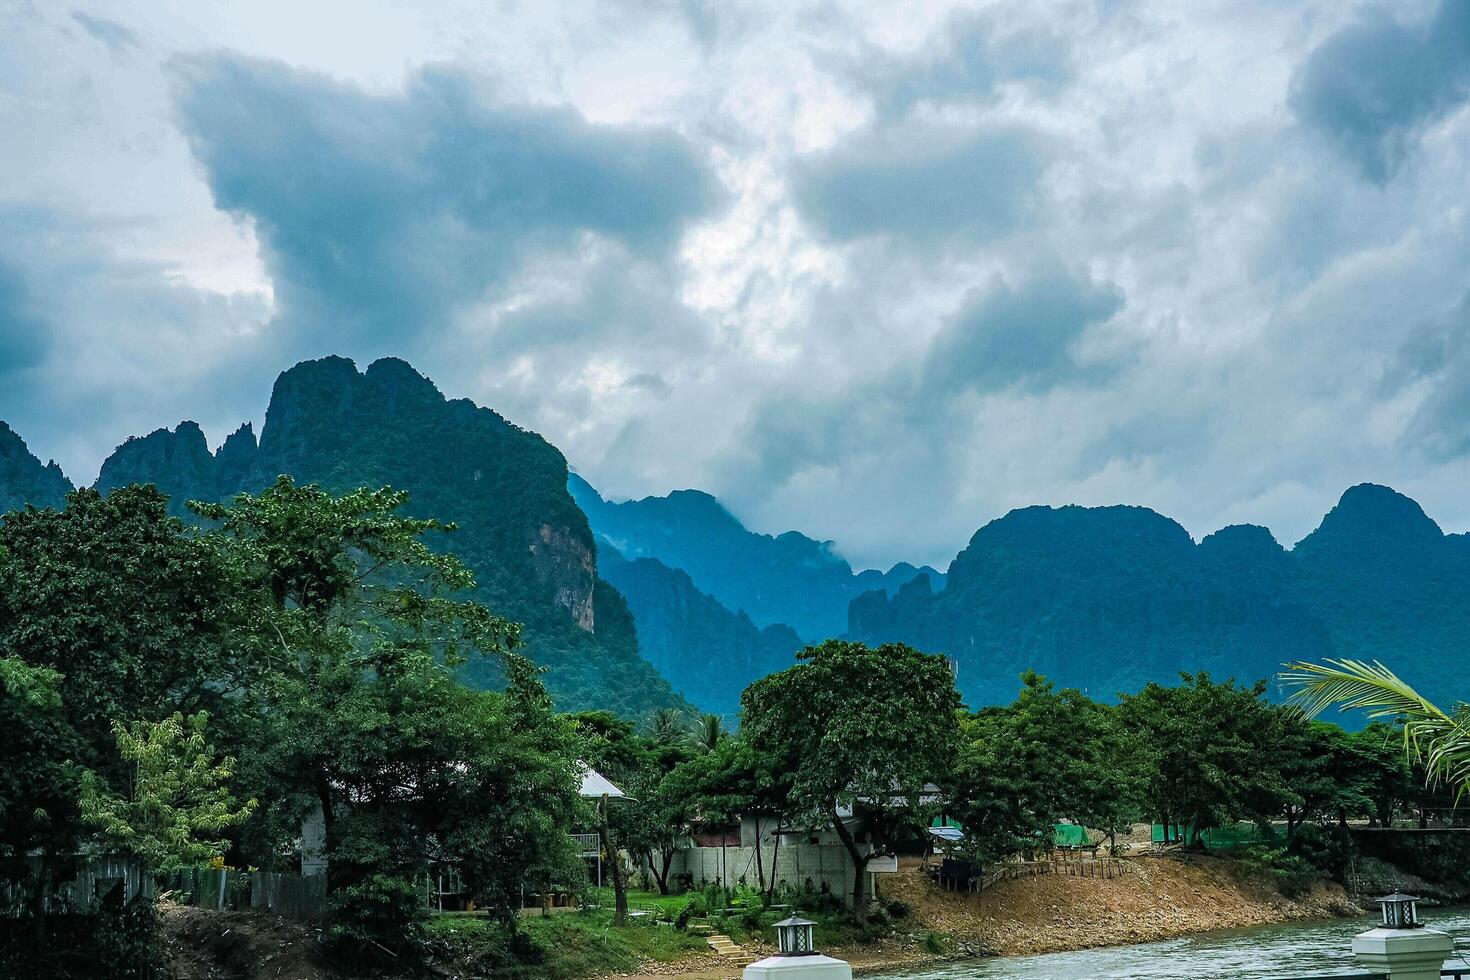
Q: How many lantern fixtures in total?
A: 2